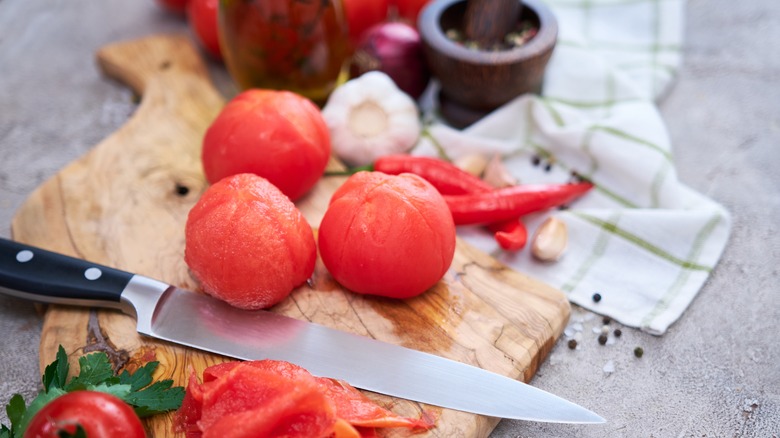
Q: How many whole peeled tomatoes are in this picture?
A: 3